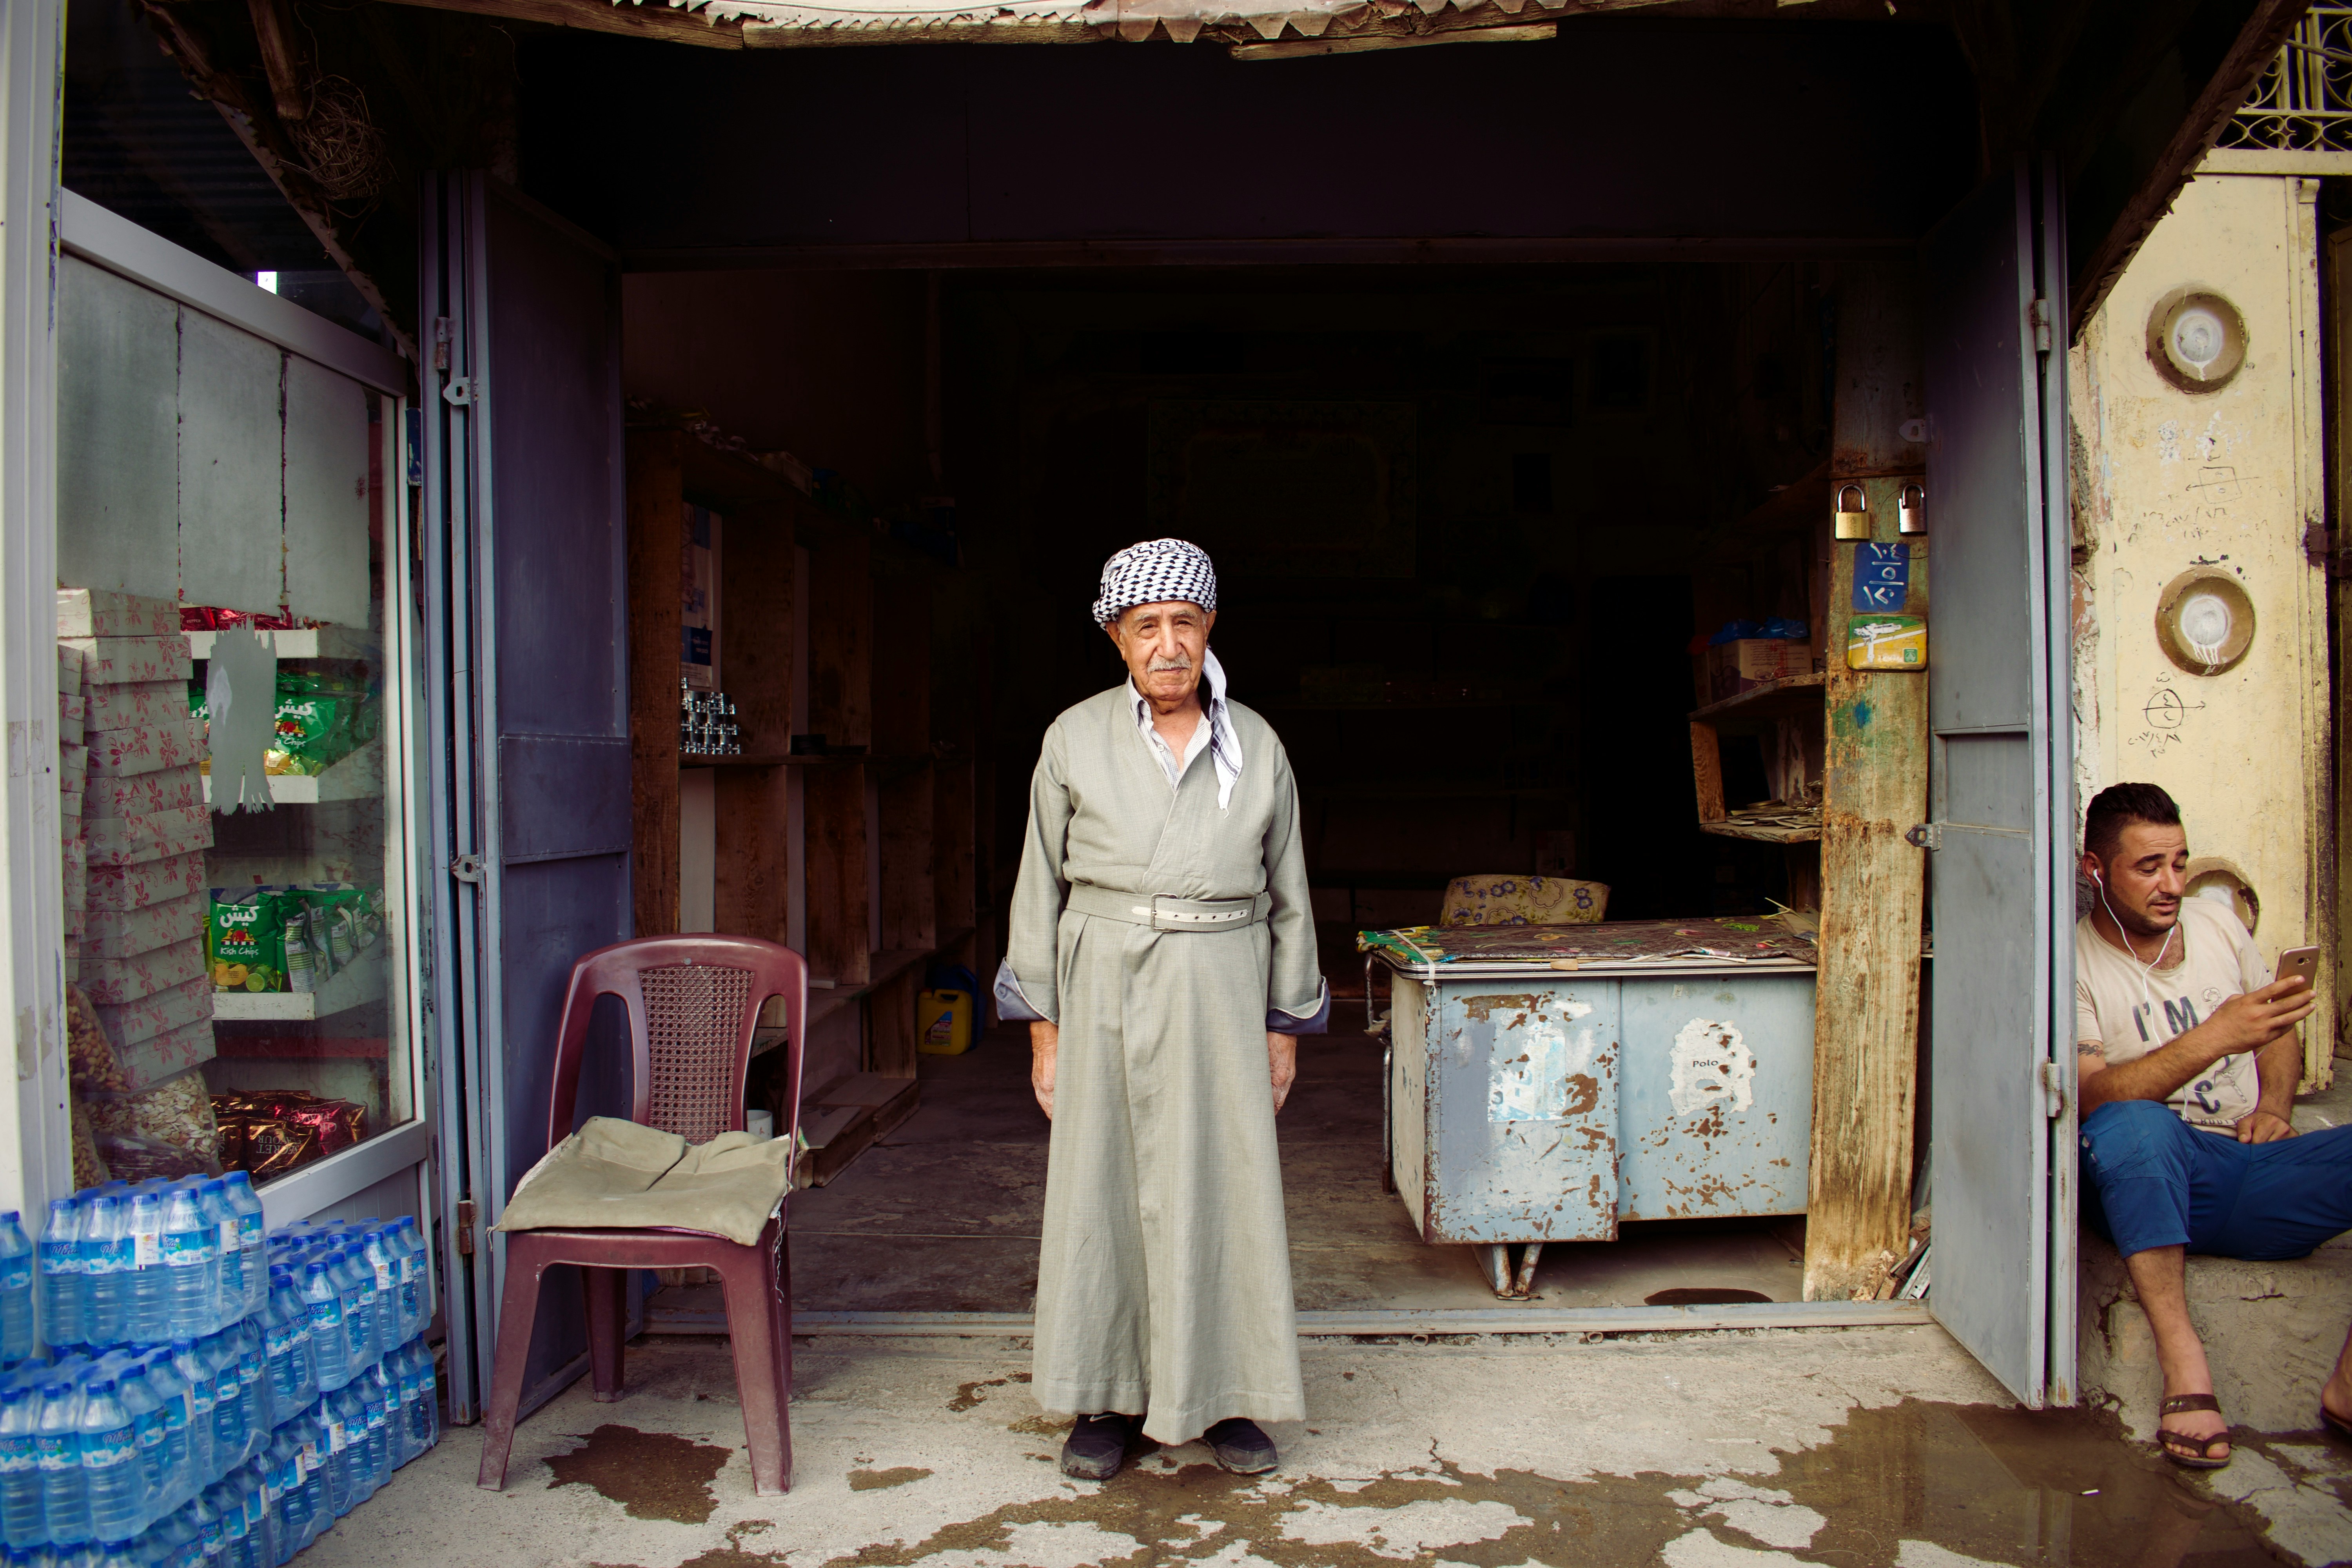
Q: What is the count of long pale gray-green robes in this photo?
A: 1